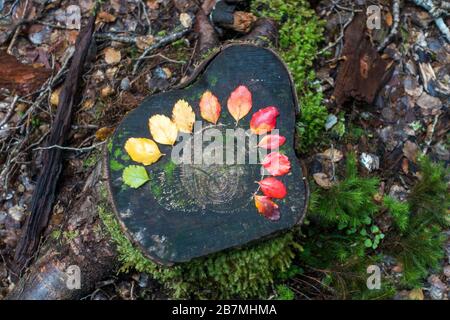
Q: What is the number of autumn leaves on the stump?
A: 11